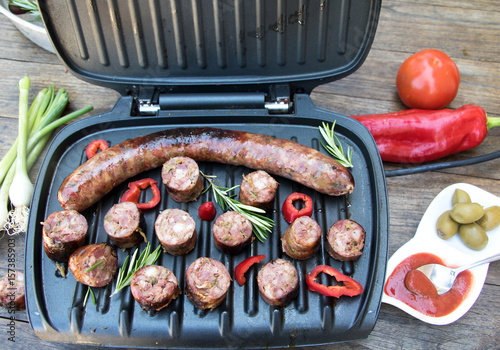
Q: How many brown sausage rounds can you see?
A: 12